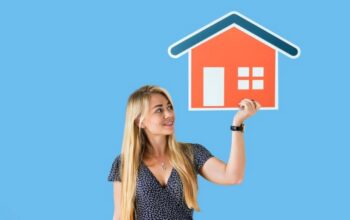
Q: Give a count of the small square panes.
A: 4